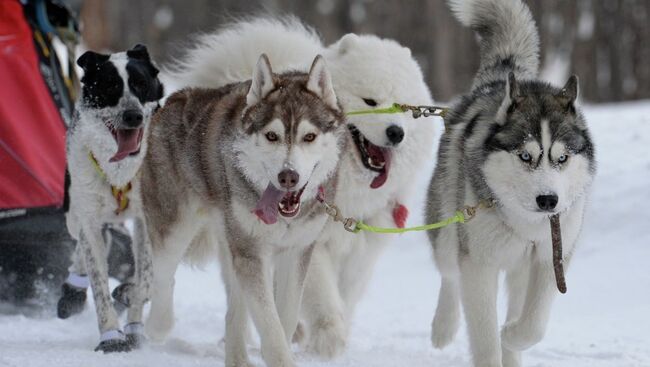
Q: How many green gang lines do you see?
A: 2